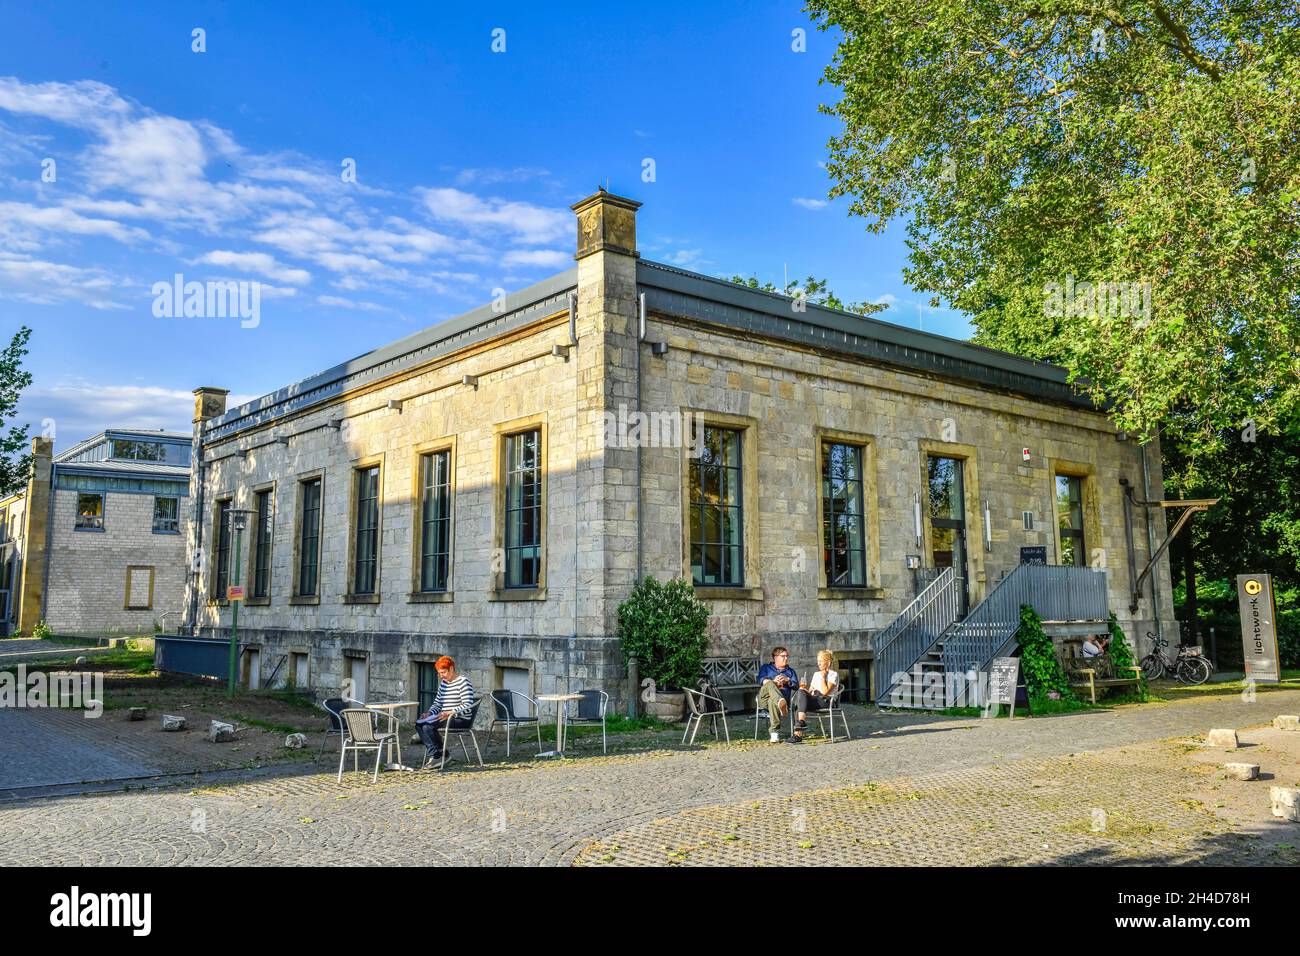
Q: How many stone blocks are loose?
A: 8